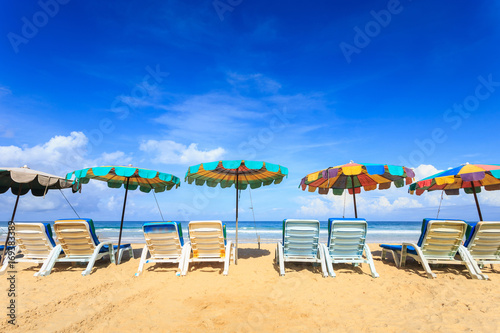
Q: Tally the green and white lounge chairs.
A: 2